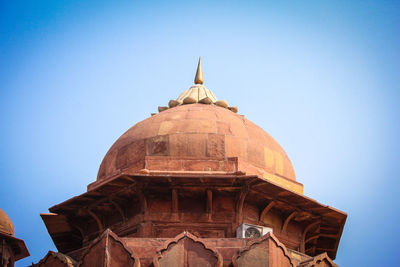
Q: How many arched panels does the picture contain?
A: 5